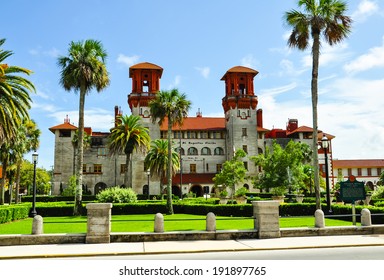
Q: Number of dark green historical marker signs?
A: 1